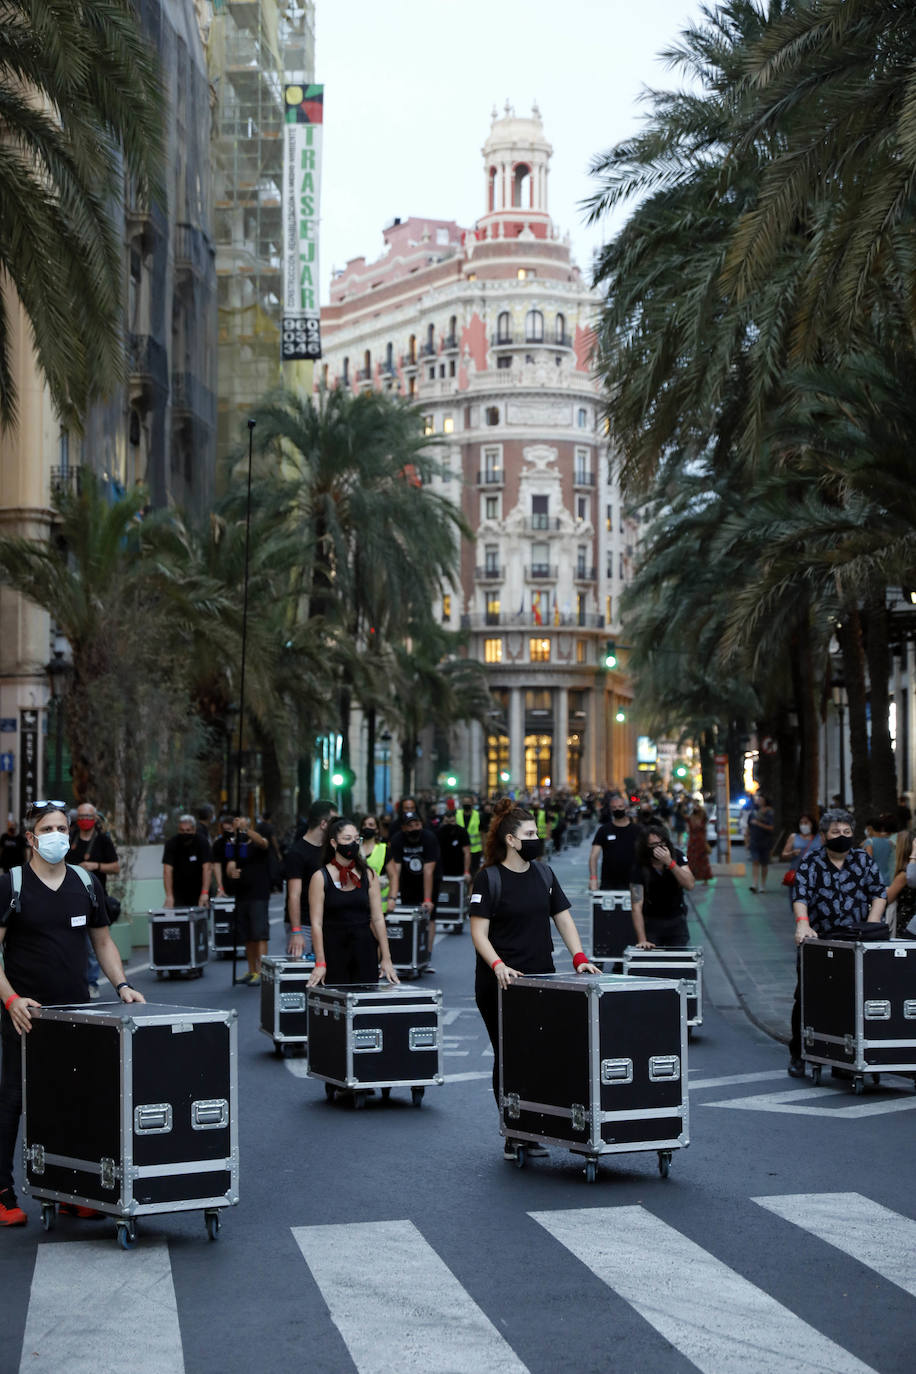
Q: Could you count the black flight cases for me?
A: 11